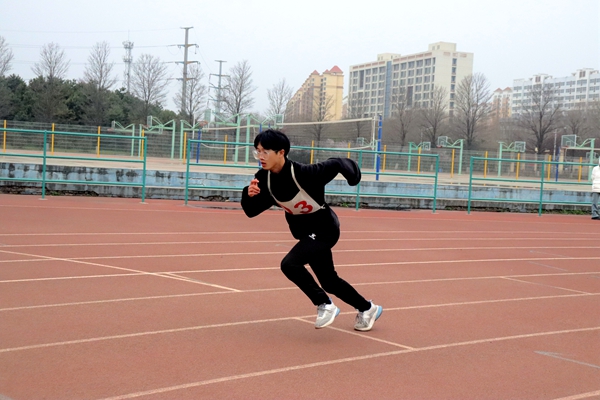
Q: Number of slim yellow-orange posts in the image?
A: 15